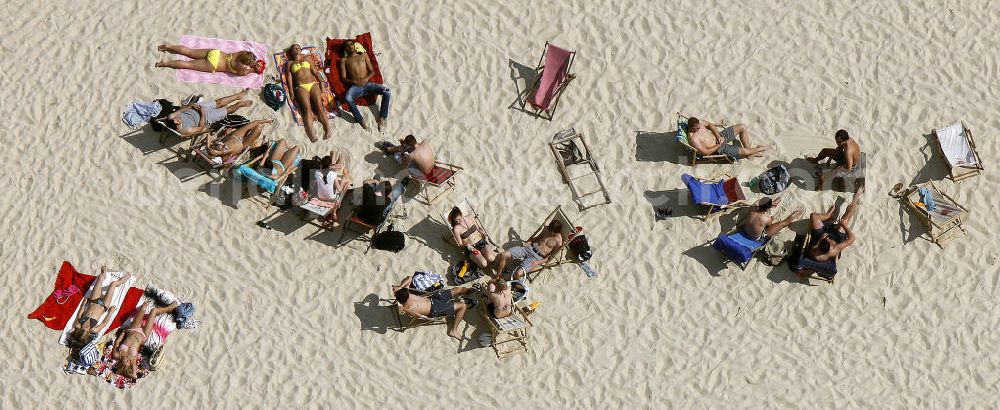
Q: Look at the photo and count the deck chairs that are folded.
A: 1